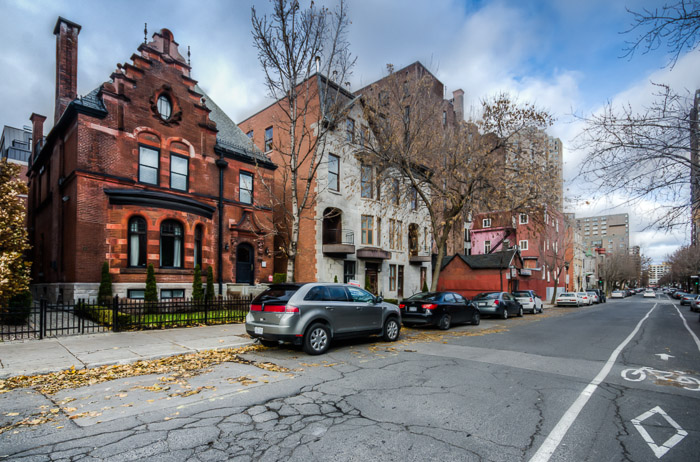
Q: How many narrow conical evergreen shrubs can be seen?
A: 4